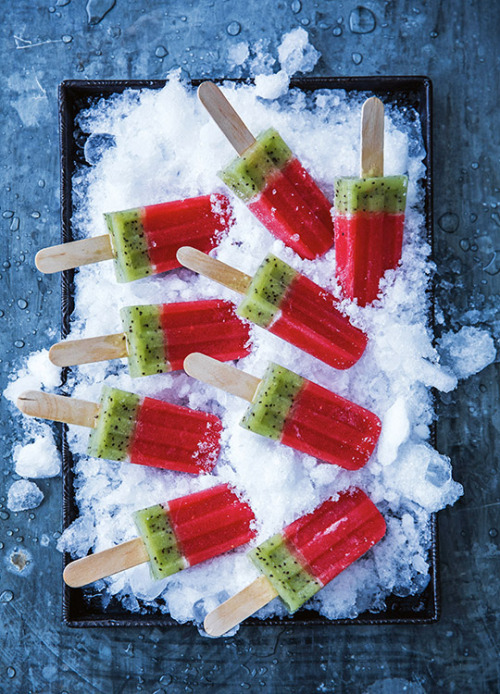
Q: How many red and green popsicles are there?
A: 9